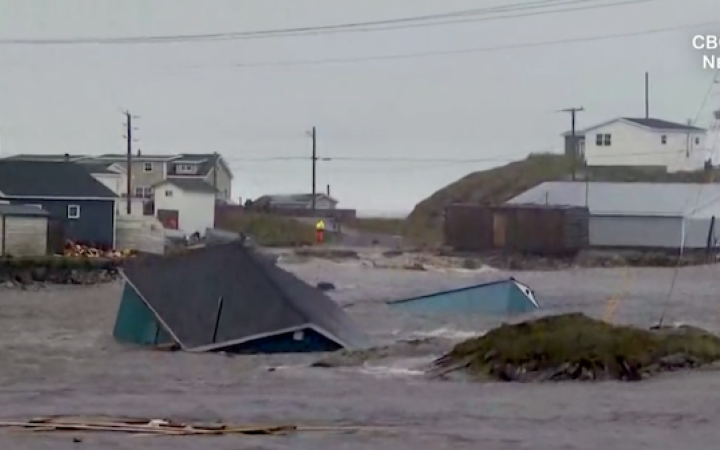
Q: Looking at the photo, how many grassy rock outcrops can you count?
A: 1